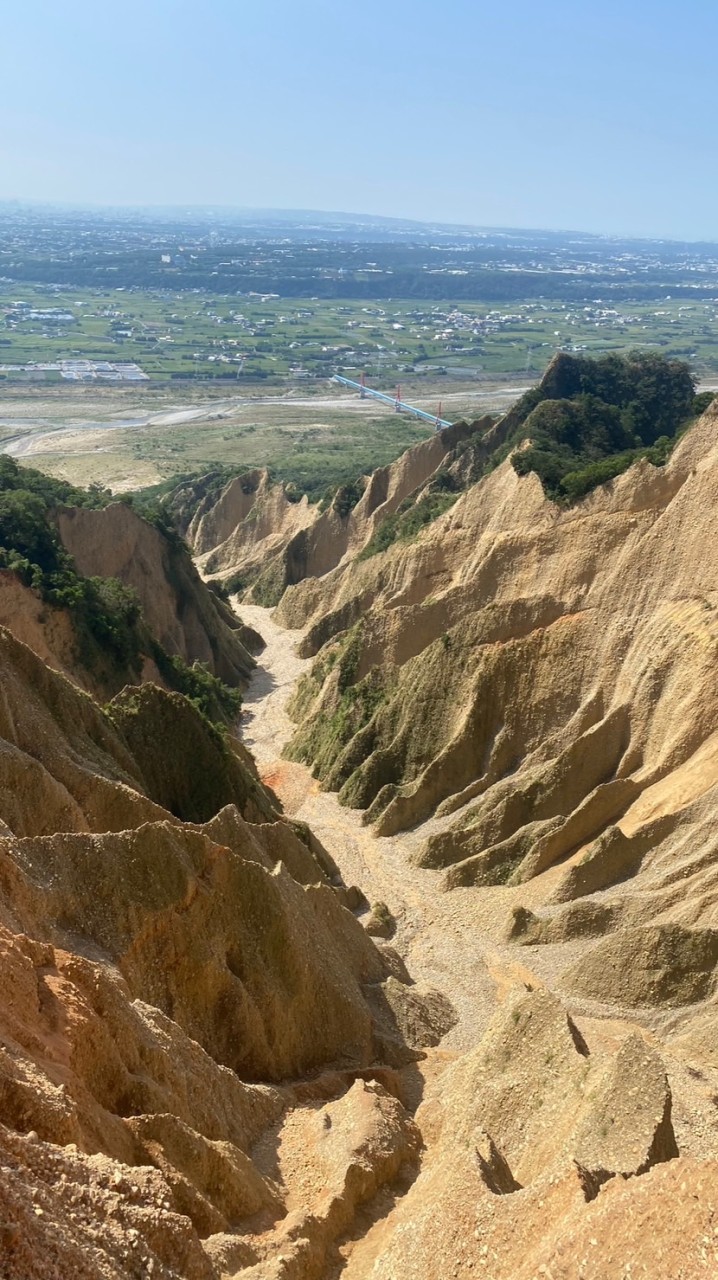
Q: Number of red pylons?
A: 3